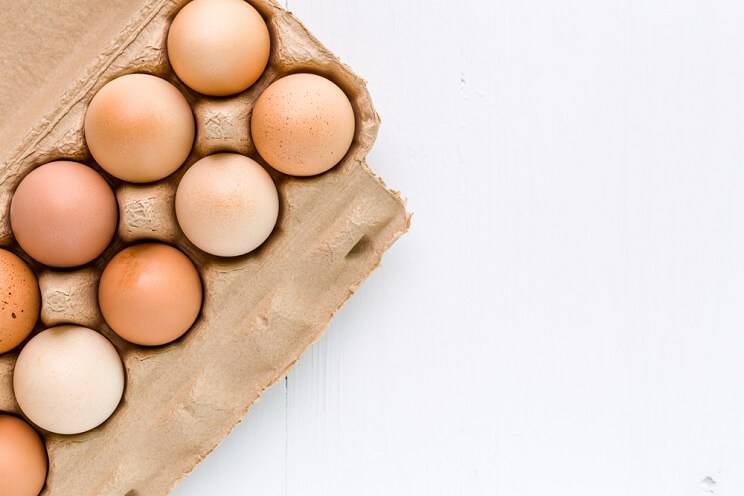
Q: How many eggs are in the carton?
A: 9